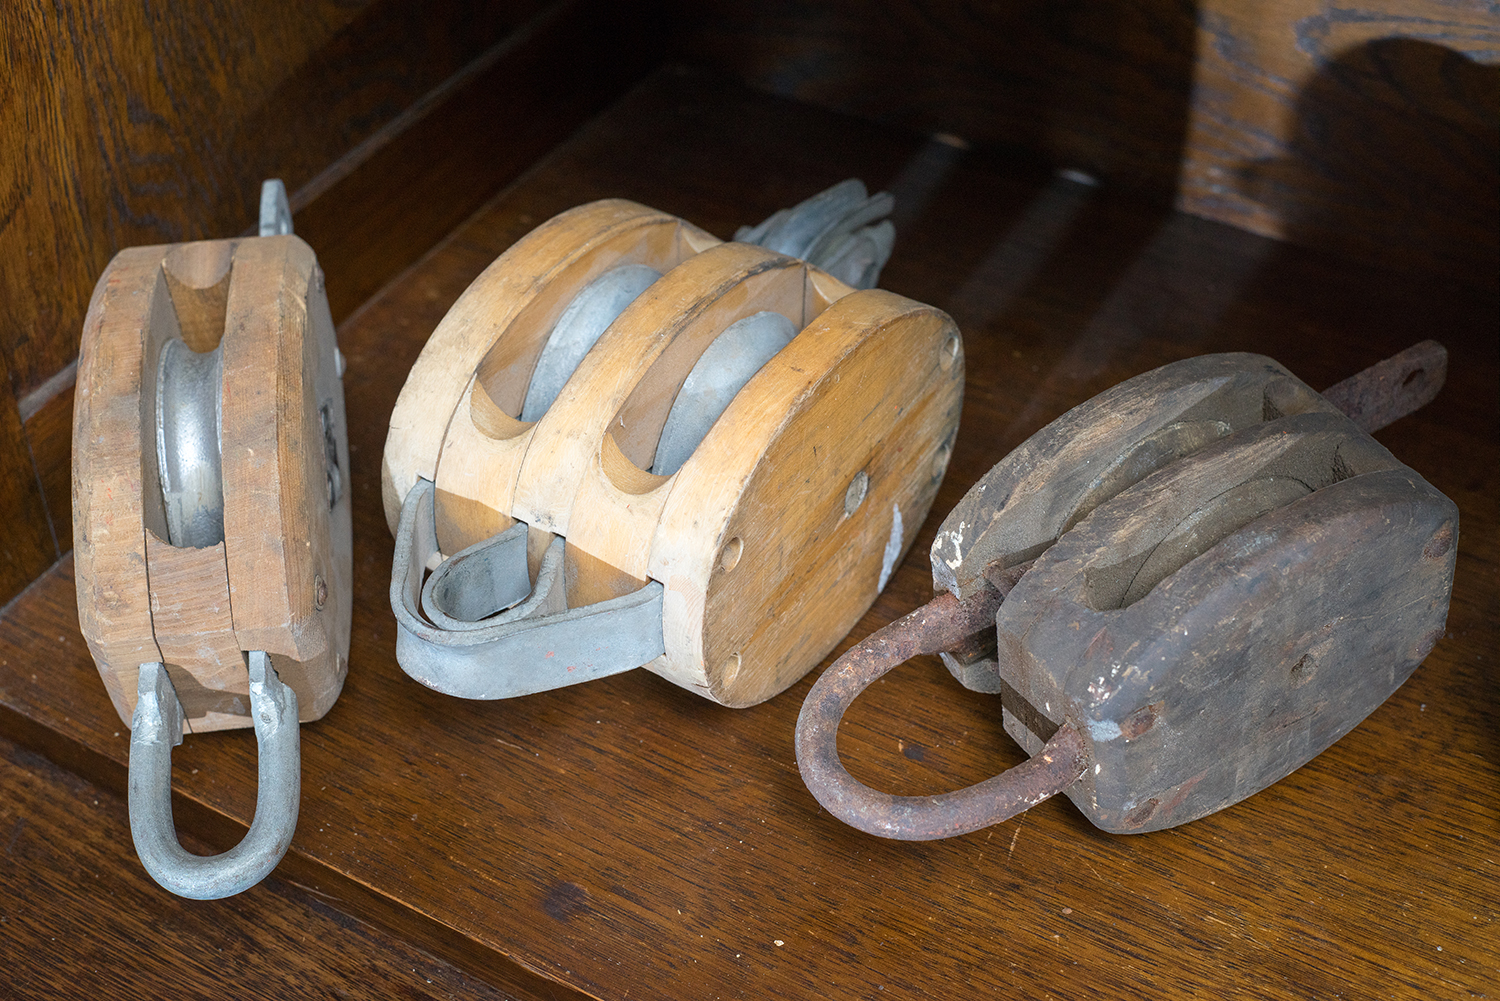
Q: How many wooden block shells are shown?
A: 3